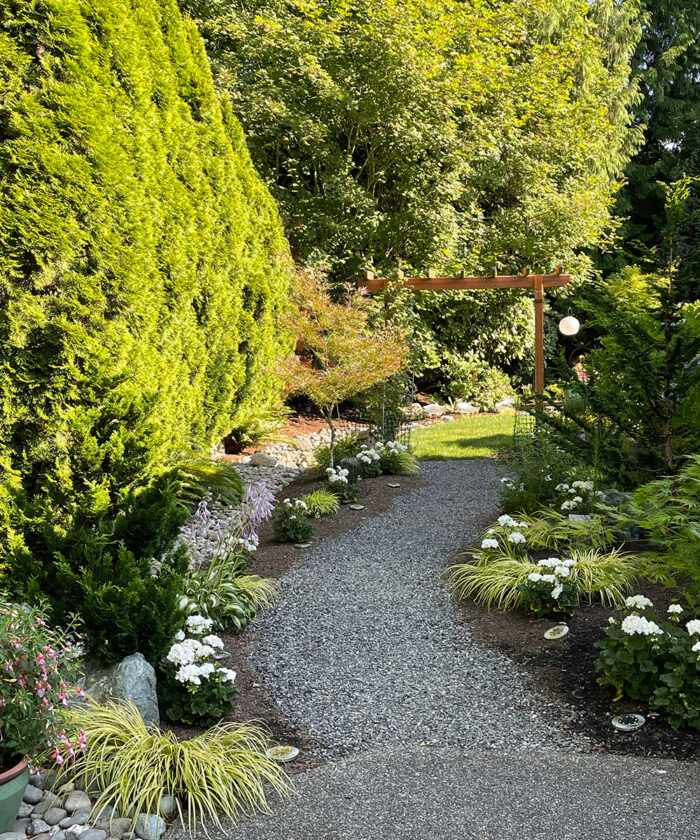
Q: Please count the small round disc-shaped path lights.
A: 7